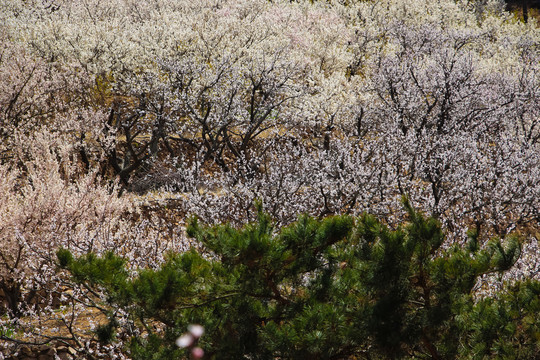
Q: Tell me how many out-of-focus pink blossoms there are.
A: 3